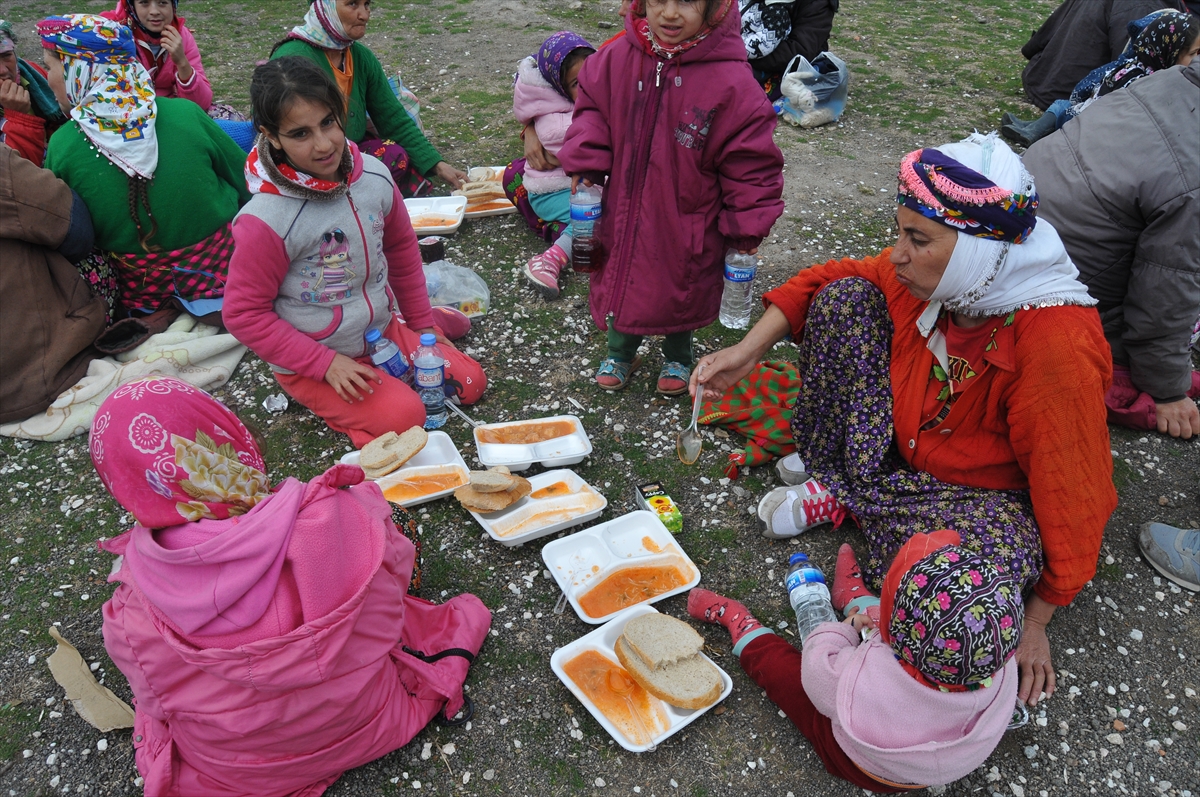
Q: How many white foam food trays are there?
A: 8